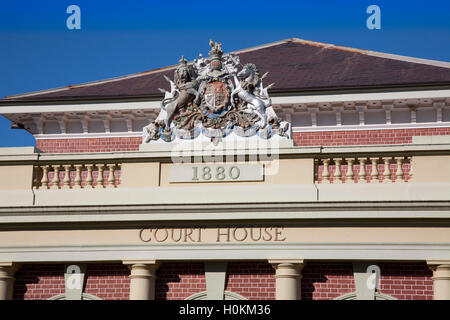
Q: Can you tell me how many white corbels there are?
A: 12